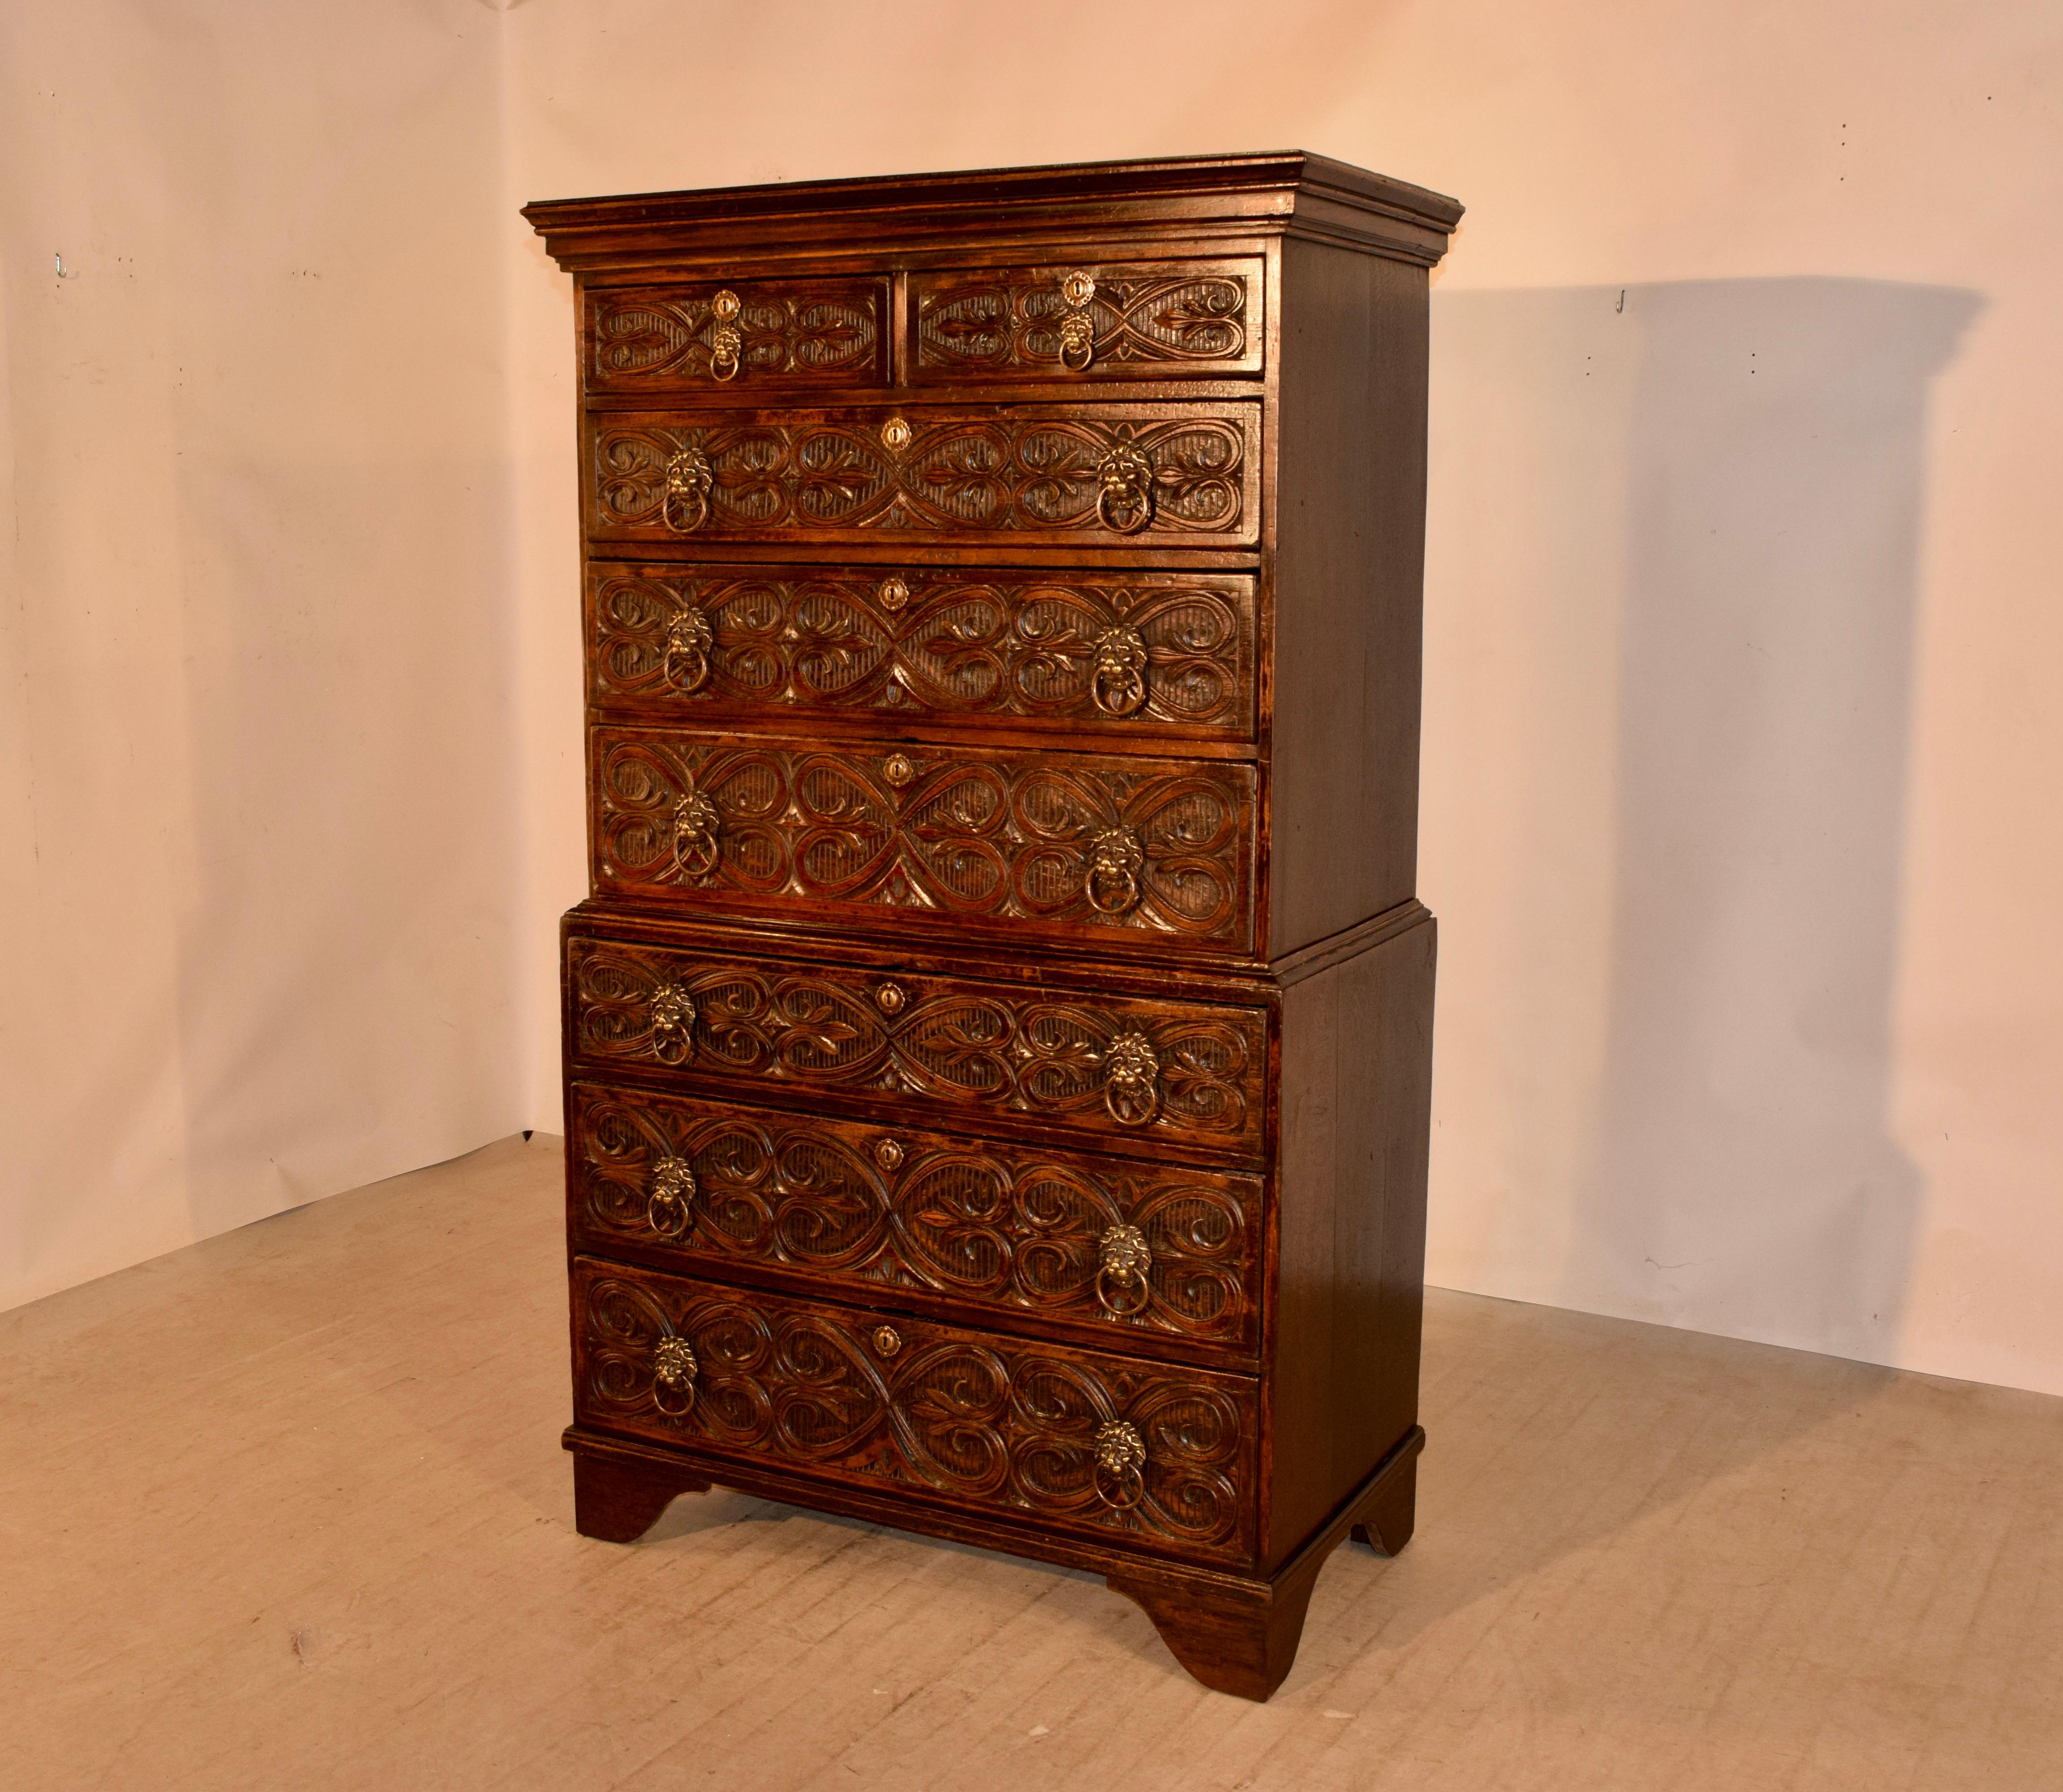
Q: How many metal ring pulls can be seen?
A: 14